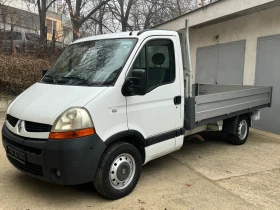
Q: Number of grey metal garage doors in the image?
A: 2